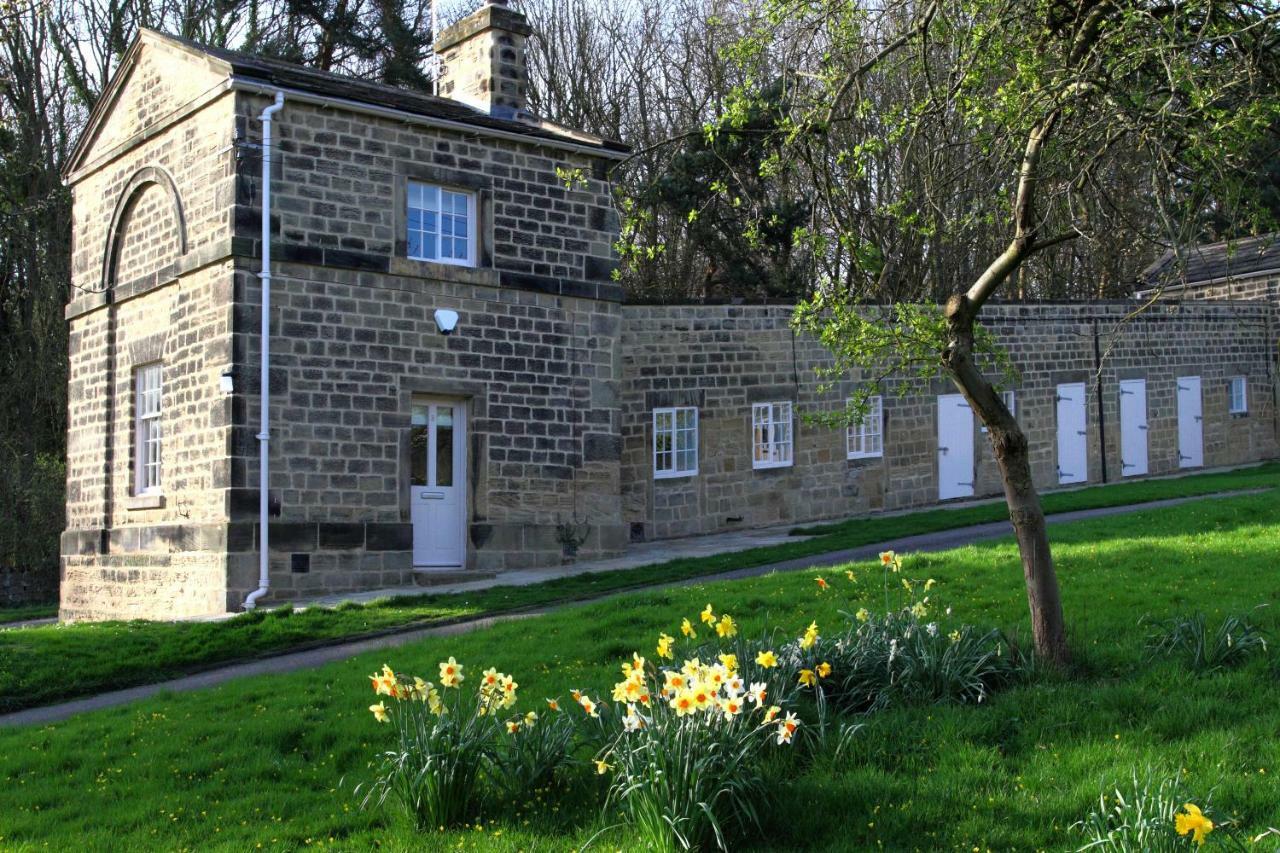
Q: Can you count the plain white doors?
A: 4